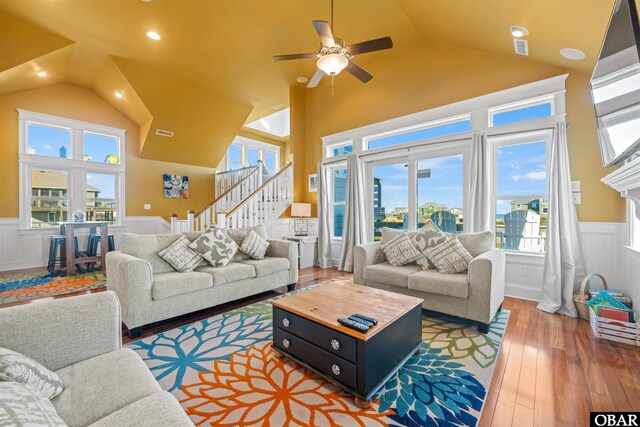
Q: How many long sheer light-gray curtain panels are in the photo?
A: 4